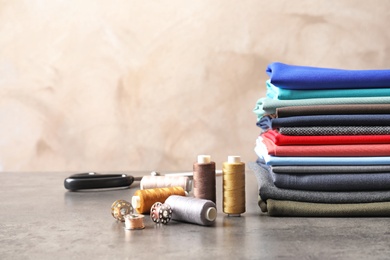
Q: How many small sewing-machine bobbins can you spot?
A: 3